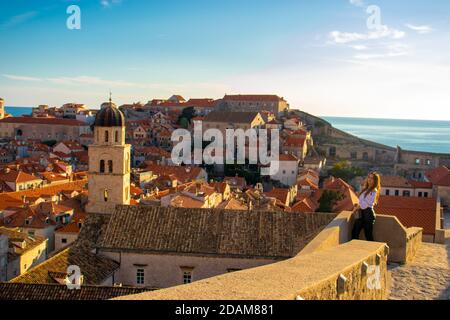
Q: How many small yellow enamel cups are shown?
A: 0